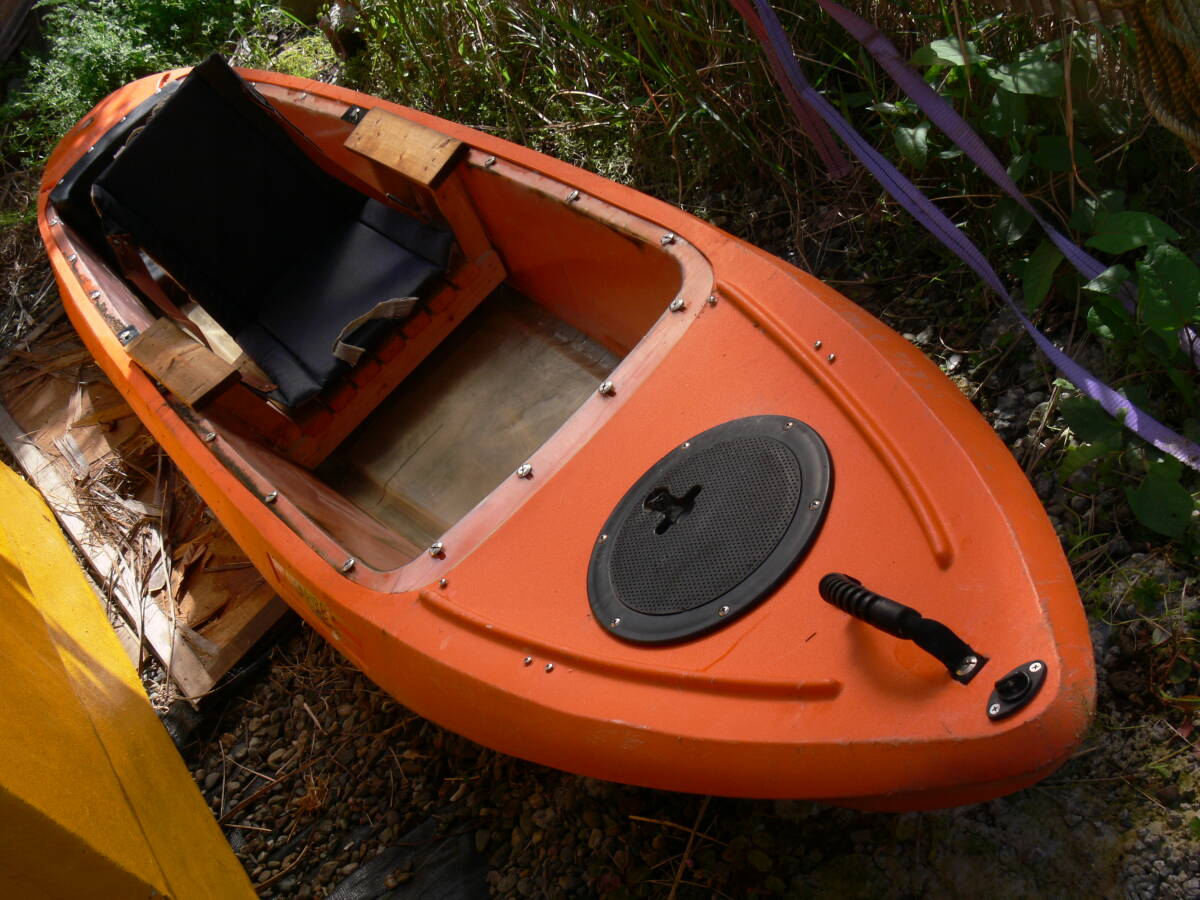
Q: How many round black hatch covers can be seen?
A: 1